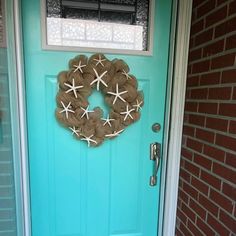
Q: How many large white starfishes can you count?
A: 3